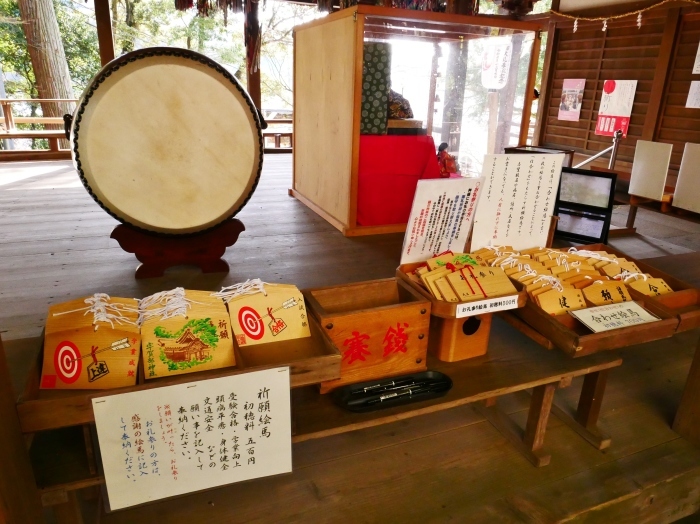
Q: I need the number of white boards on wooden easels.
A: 2